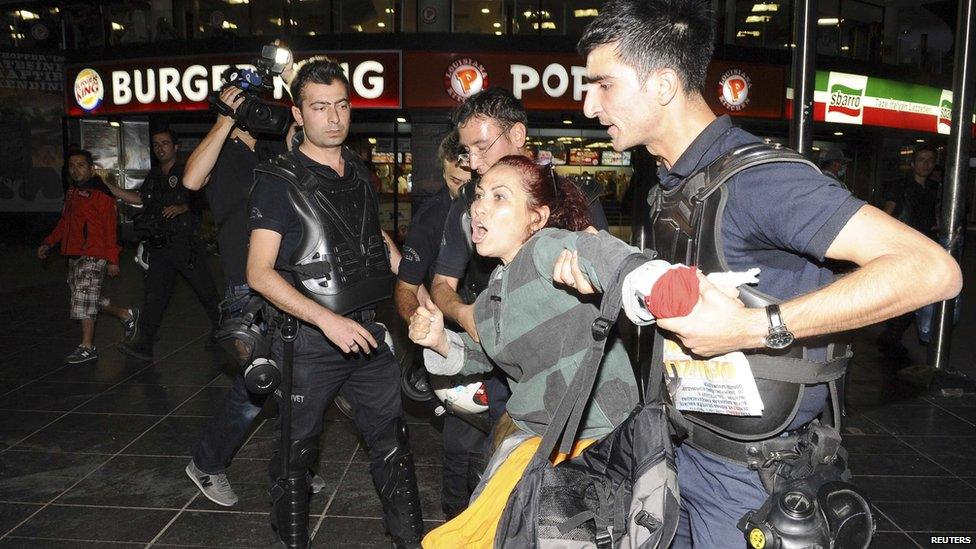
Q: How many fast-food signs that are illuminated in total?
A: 3